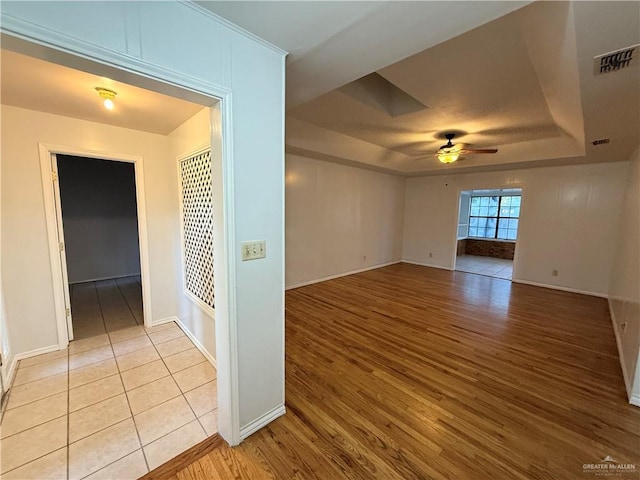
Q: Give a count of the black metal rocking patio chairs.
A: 0